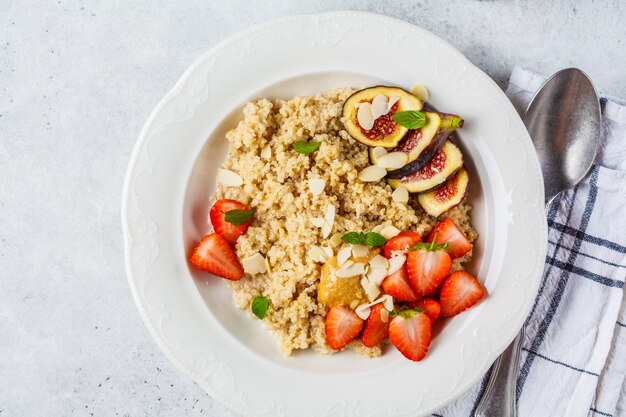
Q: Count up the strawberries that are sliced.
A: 11